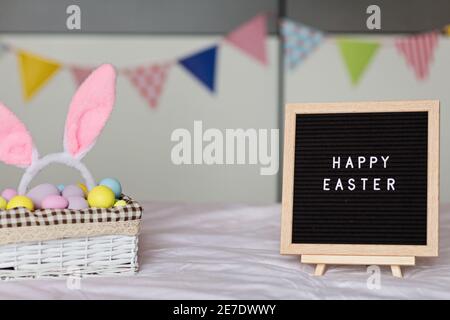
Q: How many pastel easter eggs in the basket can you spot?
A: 12